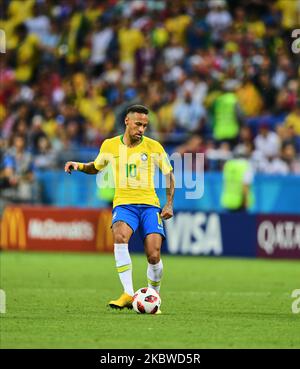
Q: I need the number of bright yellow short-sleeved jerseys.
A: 1